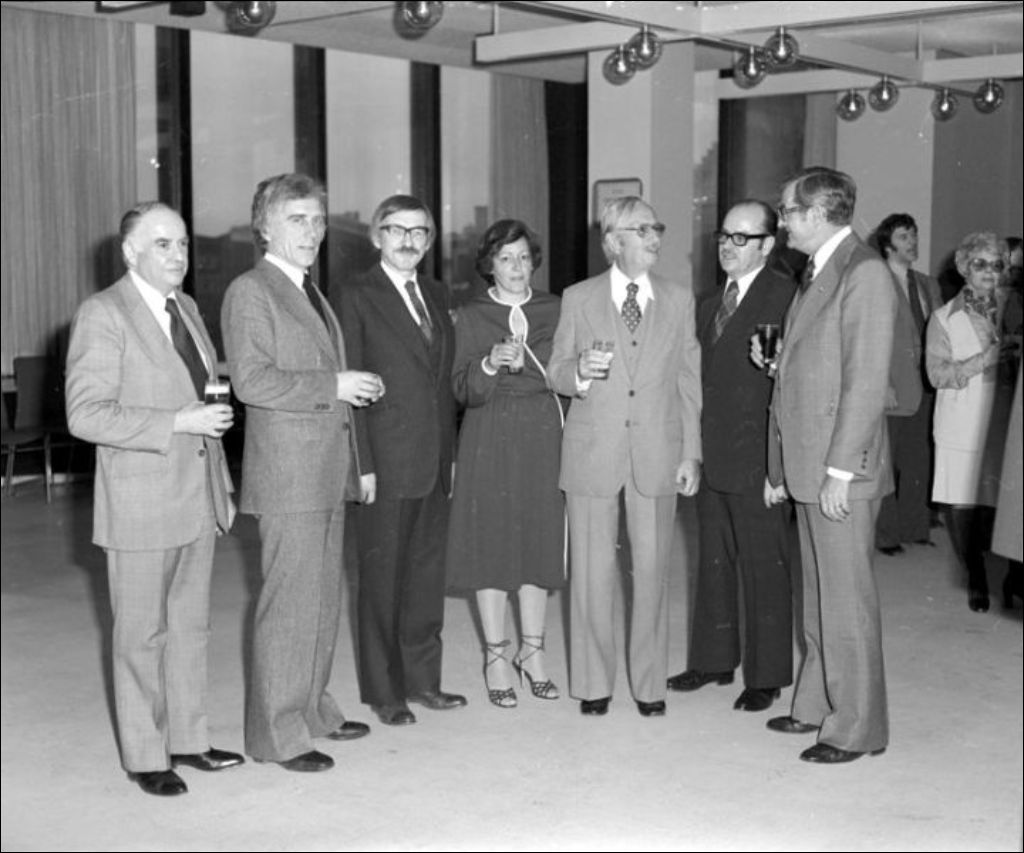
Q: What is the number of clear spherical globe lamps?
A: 10